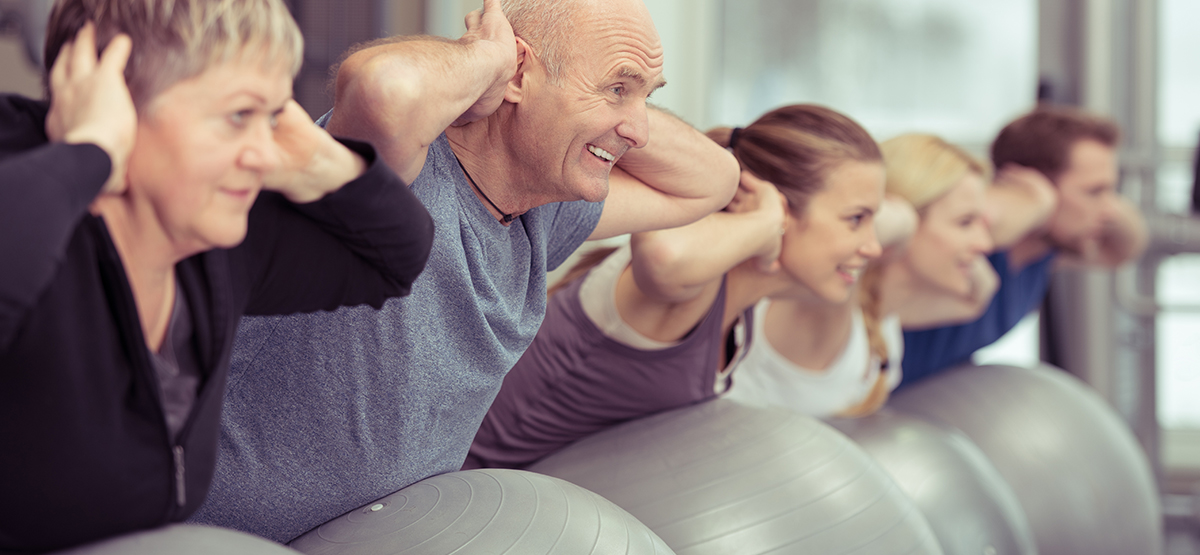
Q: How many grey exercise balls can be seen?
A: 5